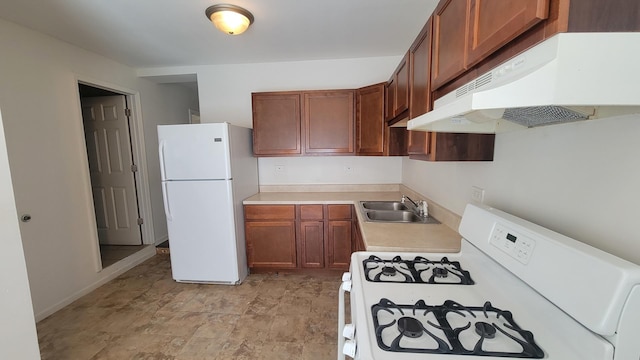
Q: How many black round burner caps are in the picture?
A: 4